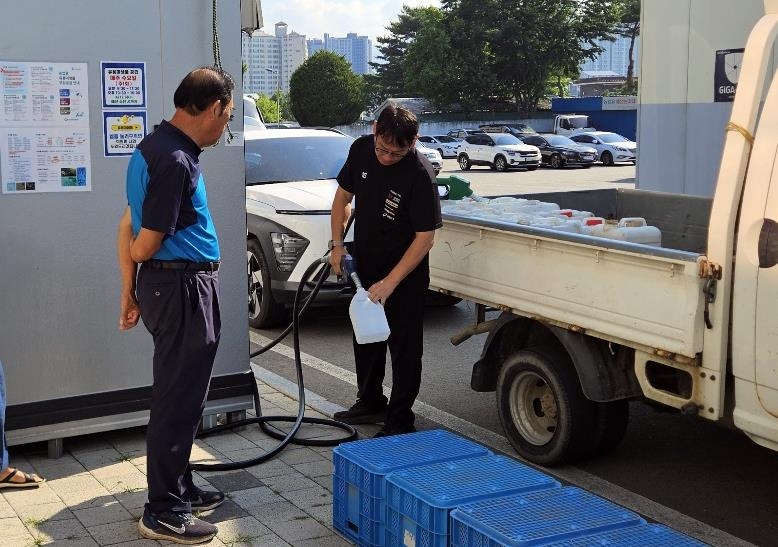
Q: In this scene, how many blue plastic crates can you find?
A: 4